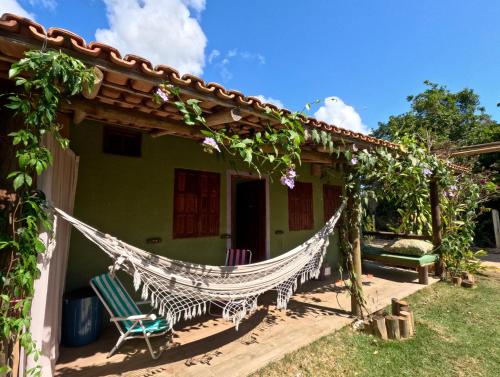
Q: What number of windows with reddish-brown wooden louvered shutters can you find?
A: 3